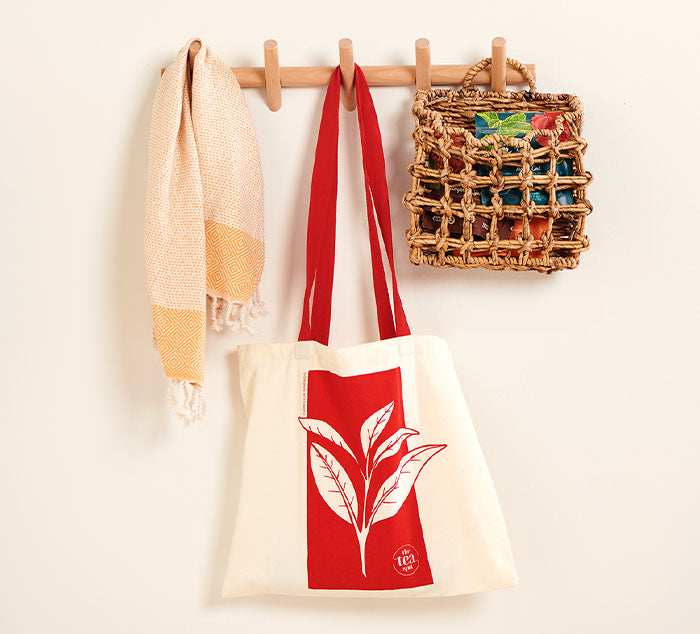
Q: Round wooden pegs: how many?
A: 5